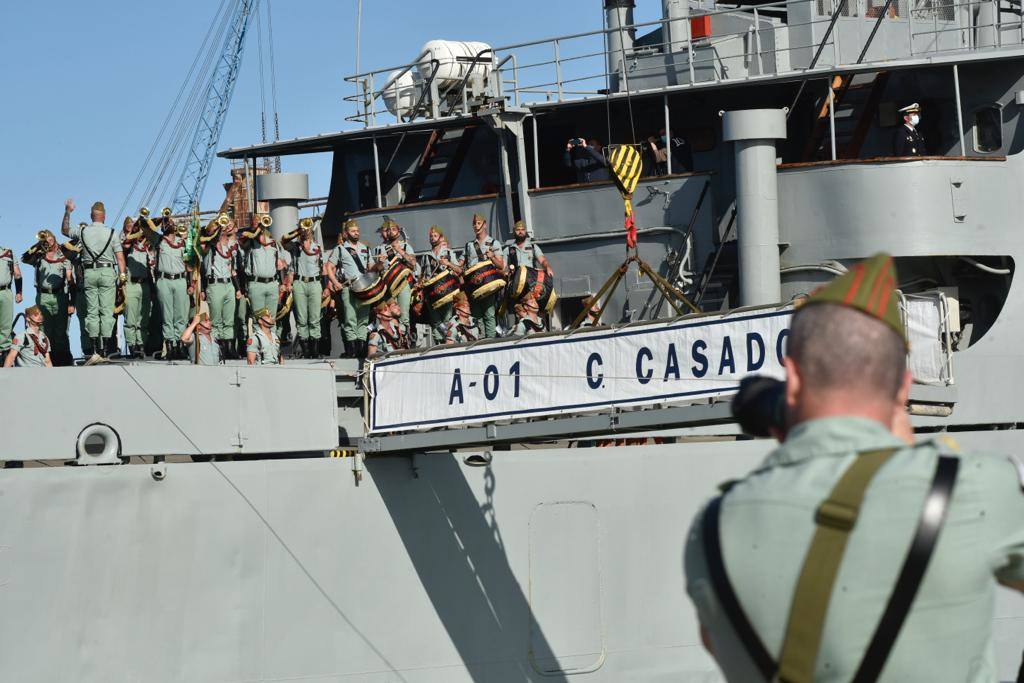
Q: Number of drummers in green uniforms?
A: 5